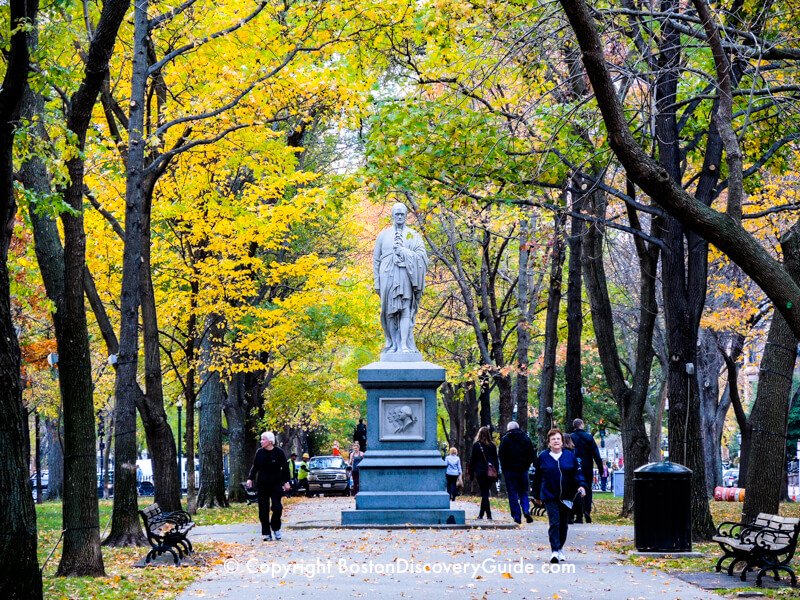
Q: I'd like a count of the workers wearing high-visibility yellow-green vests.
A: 2